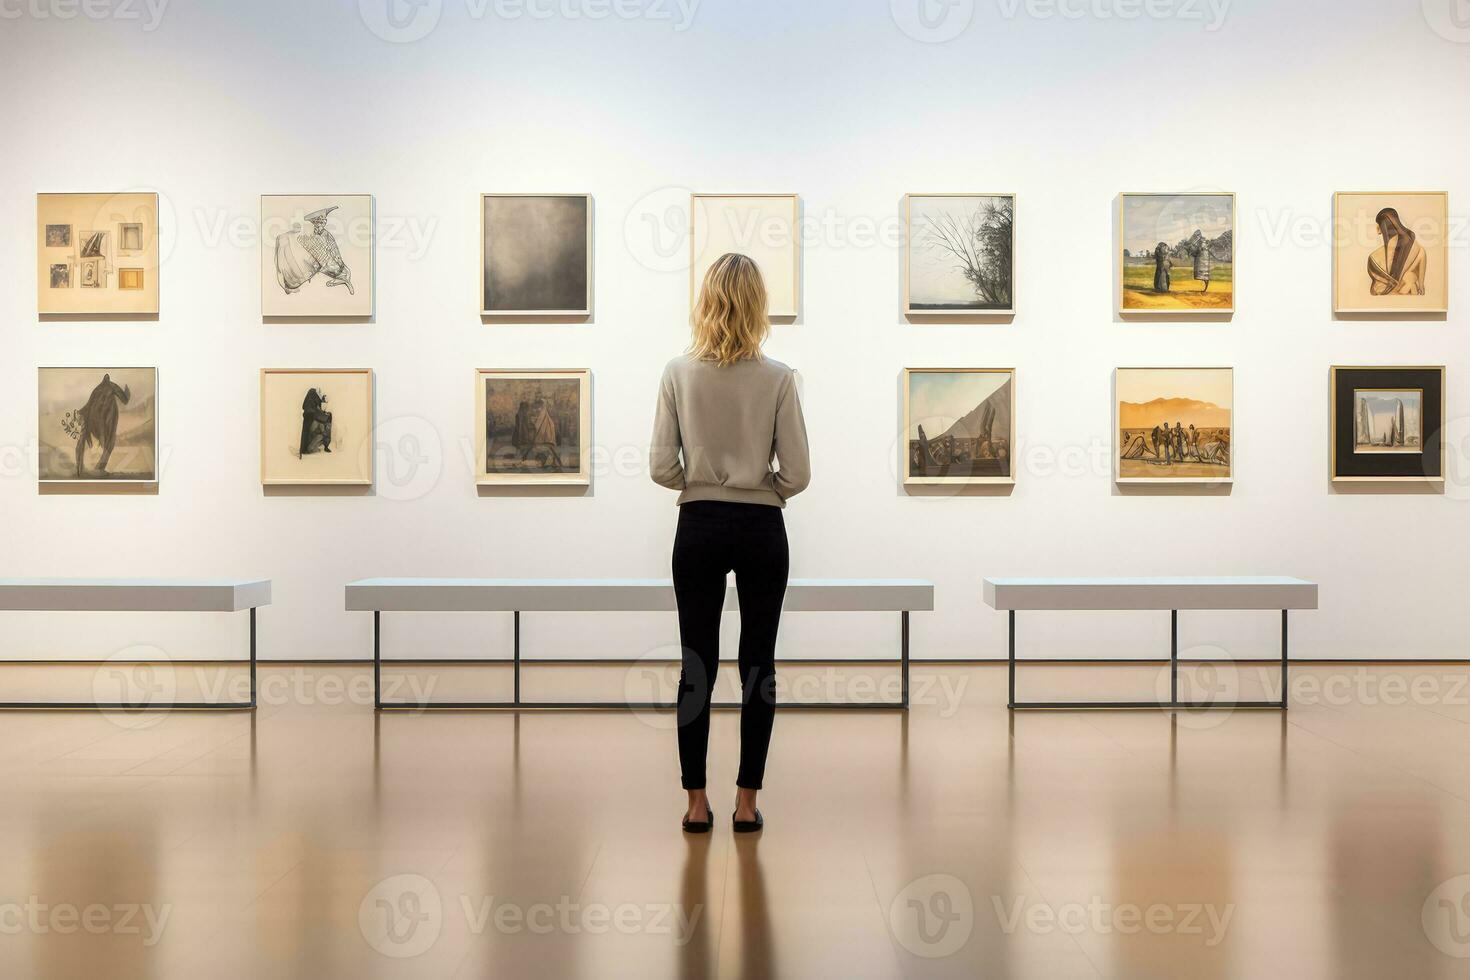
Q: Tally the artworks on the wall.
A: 13